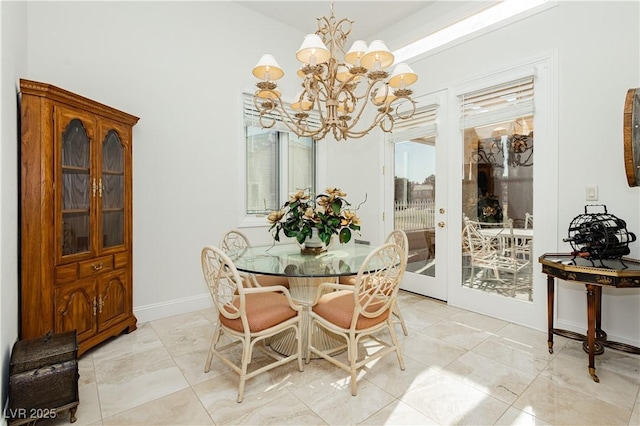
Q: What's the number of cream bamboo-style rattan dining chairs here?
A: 4